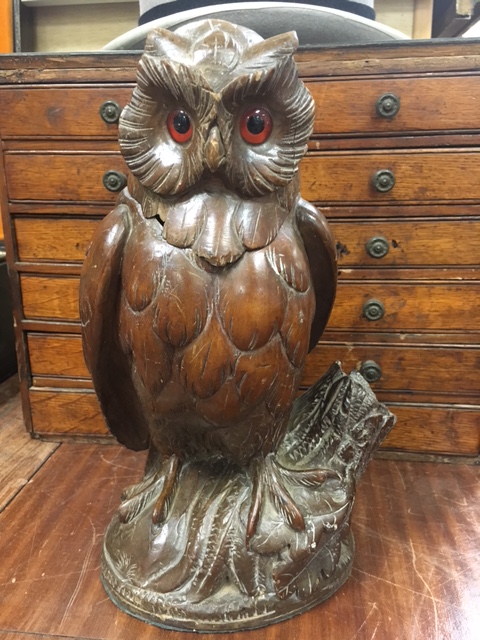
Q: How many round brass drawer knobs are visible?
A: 7